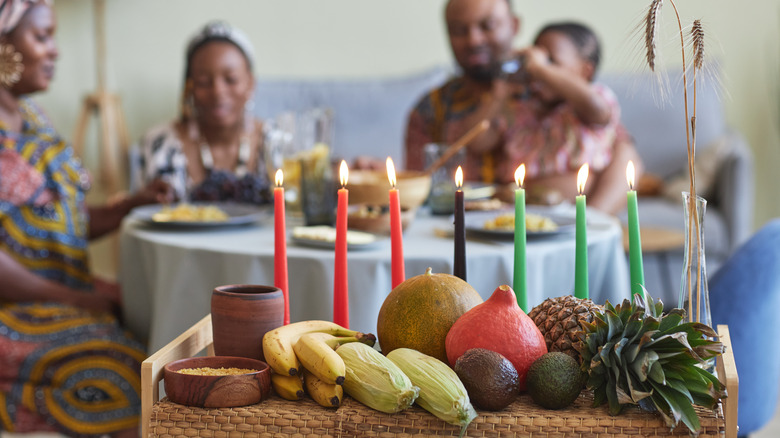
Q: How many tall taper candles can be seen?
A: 7